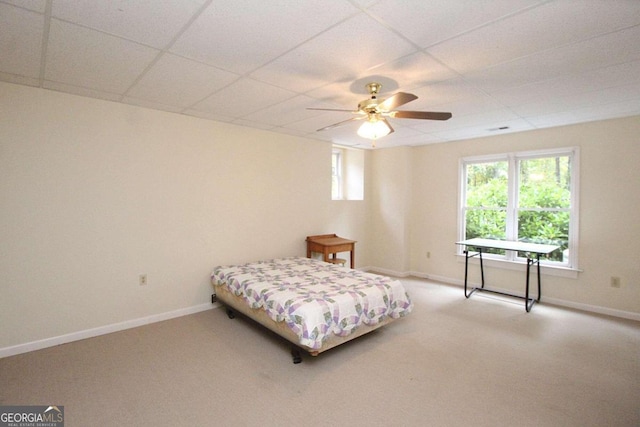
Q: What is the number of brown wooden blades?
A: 5